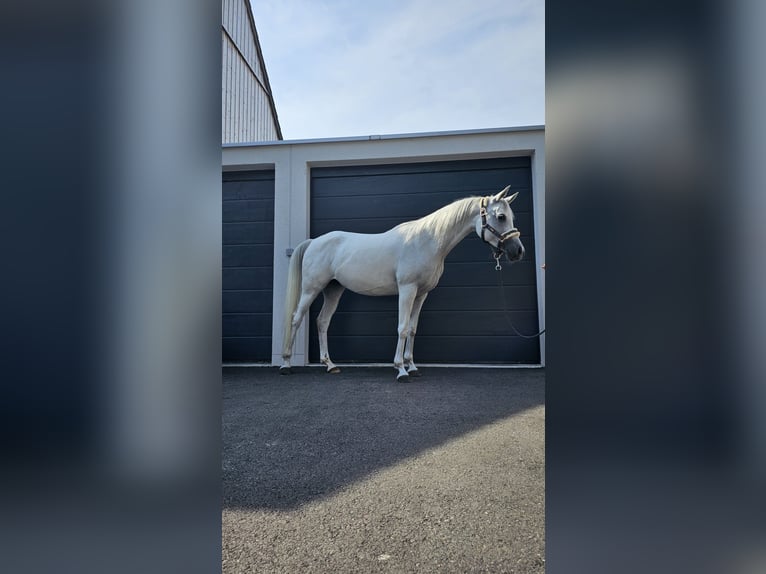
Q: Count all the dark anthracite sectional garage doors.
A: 2